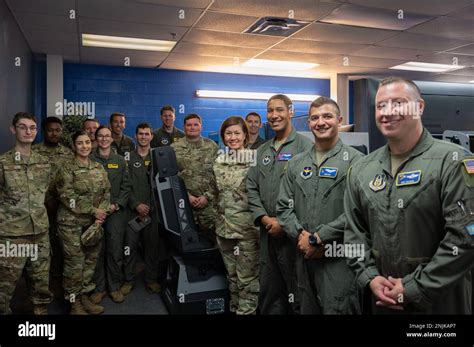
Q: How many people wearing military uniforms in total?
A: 14